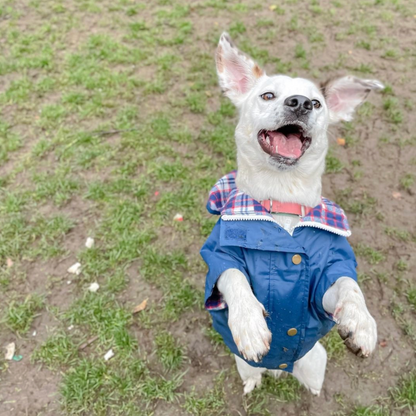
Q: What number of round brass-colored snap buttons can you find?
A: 3